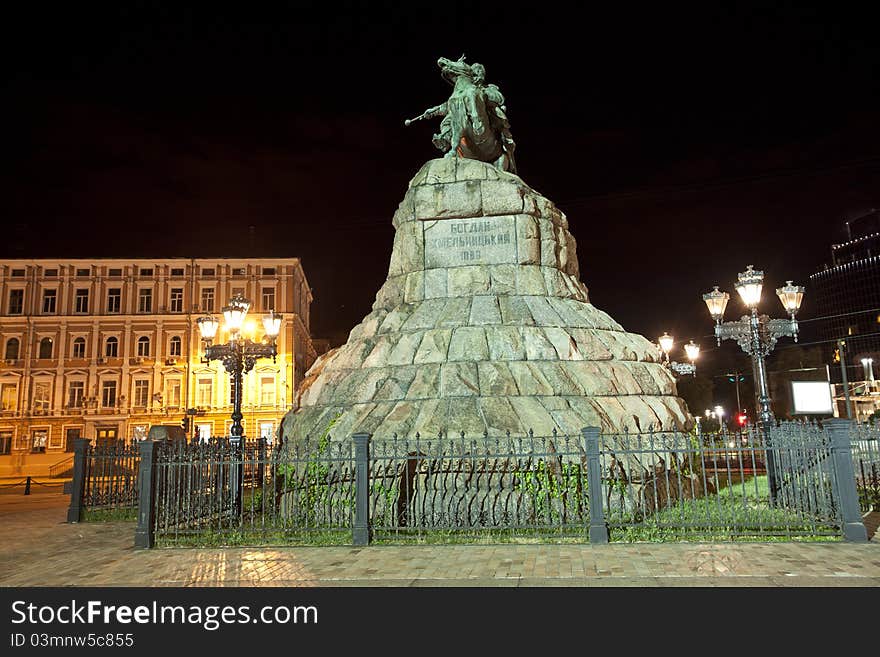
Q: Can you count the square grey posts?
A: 5